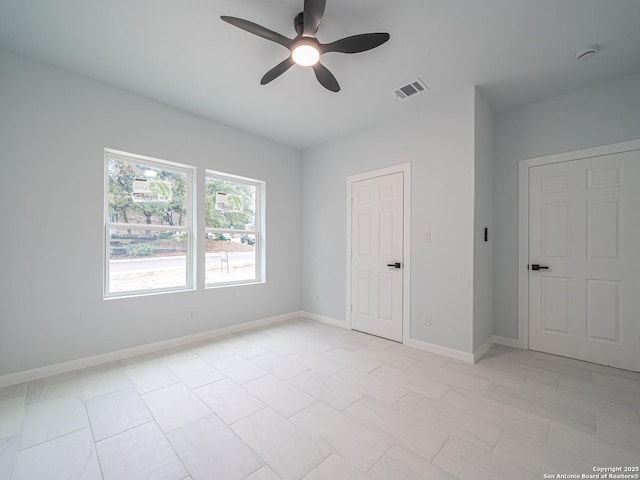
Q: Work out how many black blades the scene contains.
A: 5